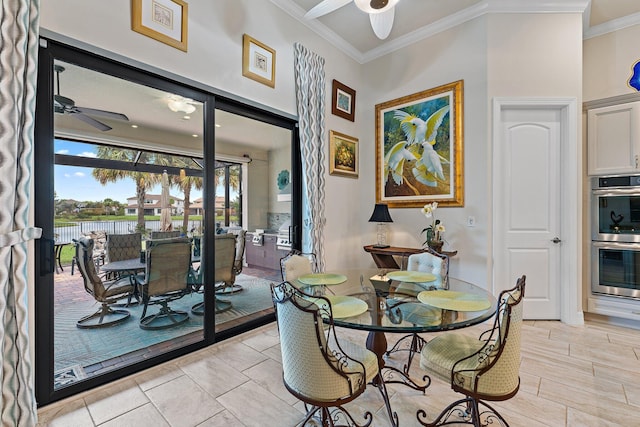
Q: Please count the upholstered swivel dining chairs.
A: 4